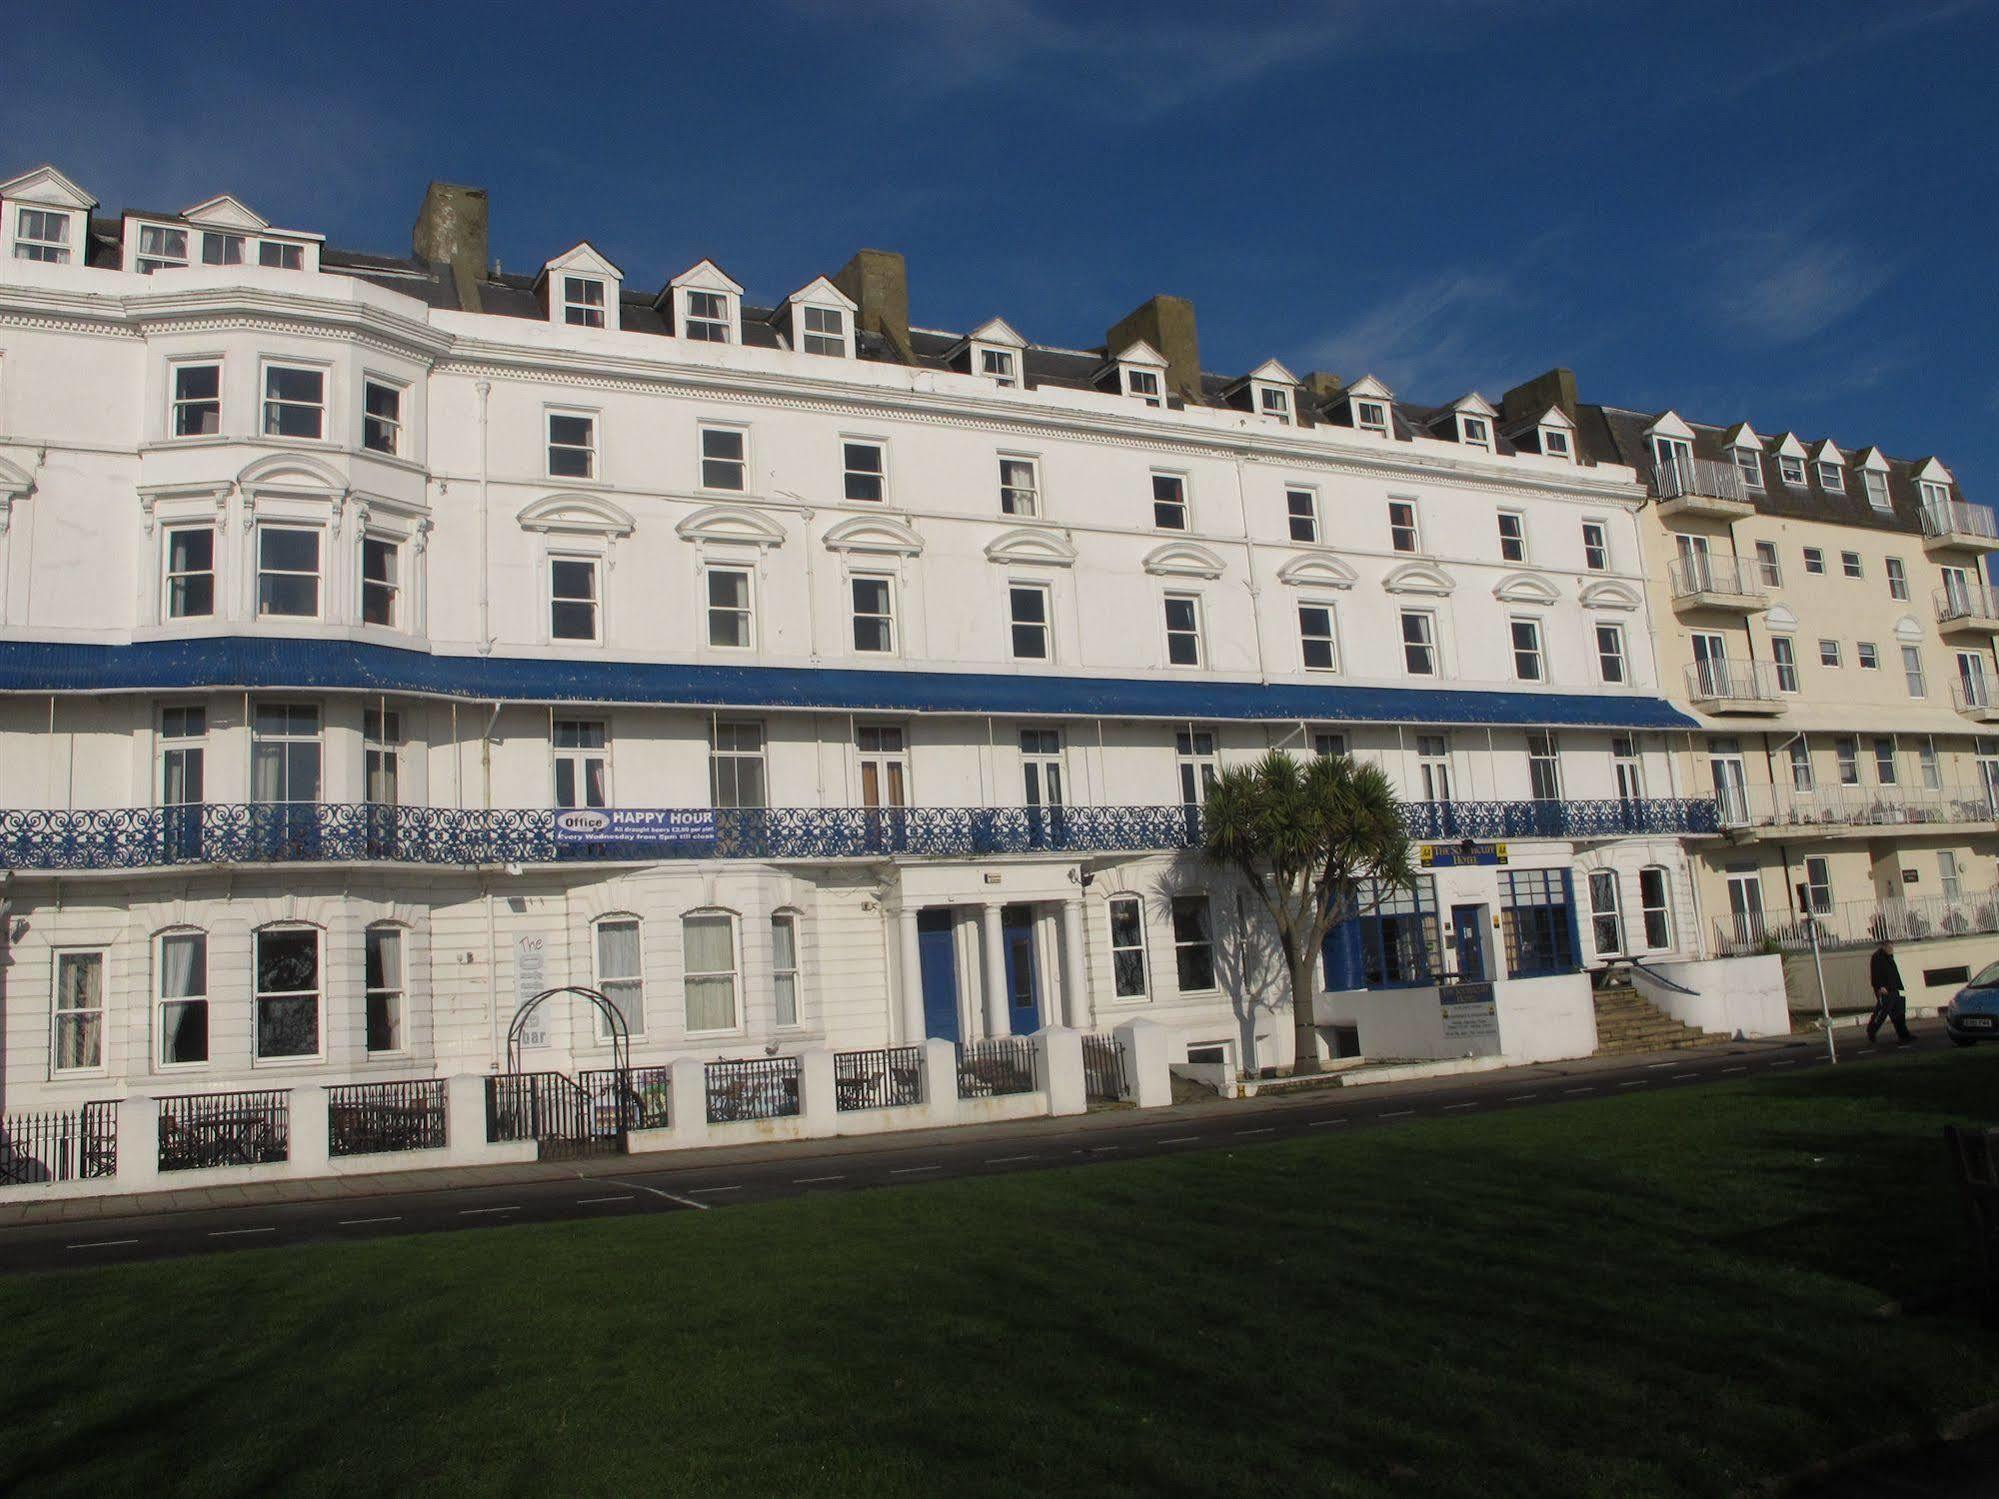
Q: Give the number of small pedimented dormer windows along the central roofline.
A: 9